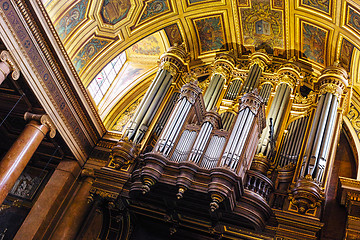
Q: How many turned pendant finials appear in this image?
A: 3